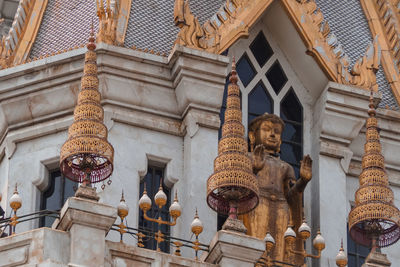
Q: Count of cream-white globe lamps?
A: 11